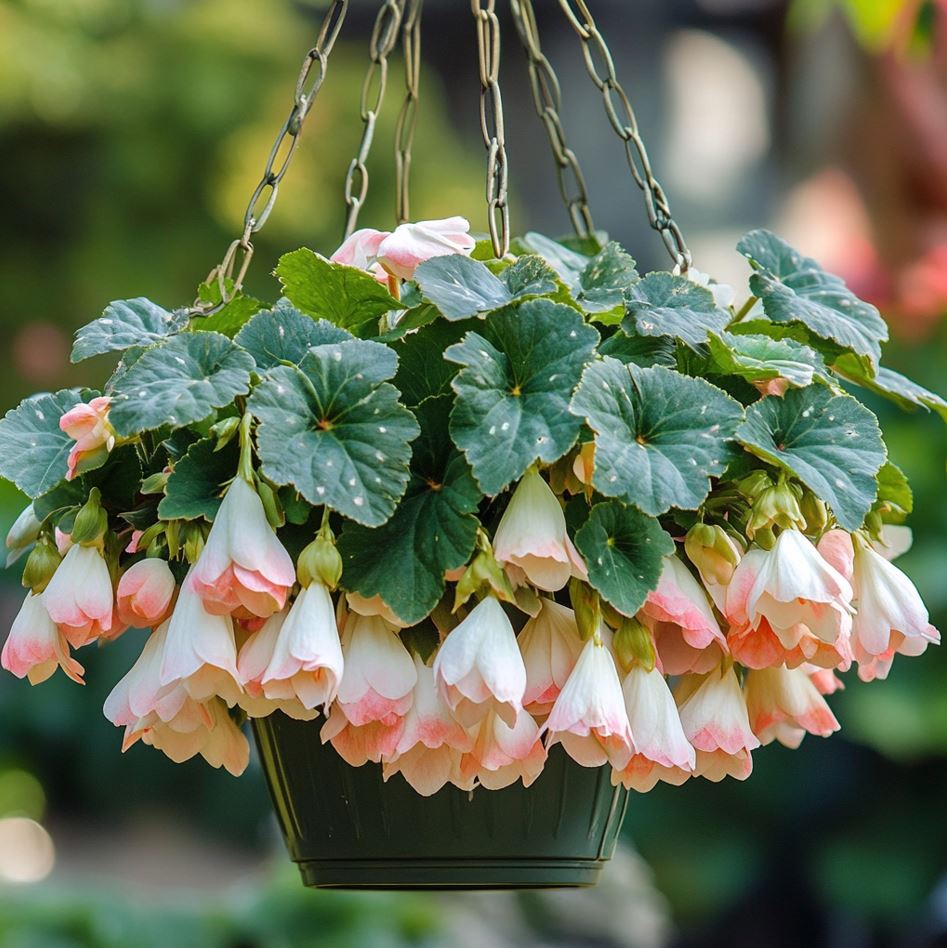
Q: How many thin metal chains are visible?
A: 6